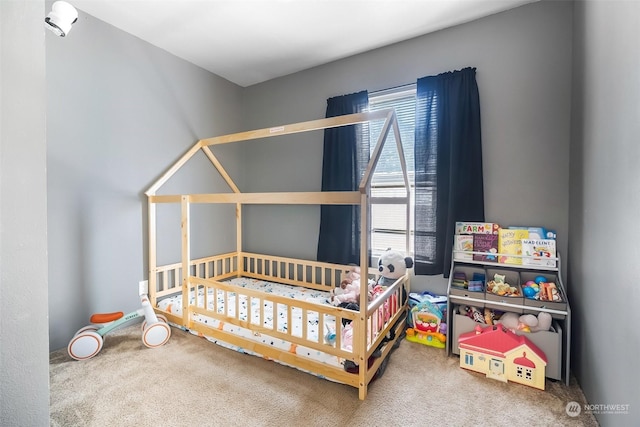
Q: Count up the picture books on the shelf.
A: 6